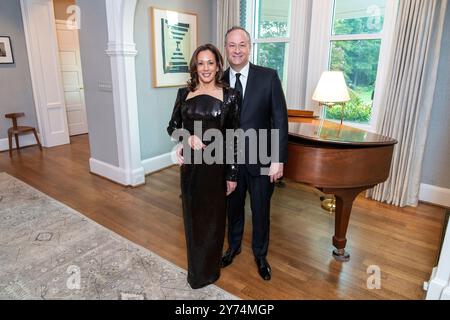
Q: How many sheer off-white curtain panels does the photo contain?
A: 2